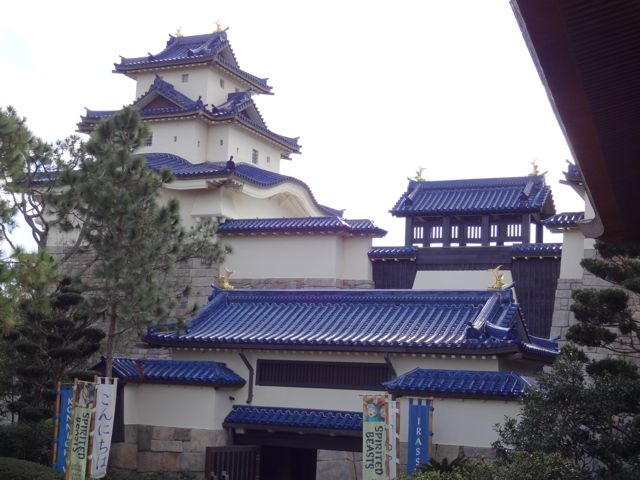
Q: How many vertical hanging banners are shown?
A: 6